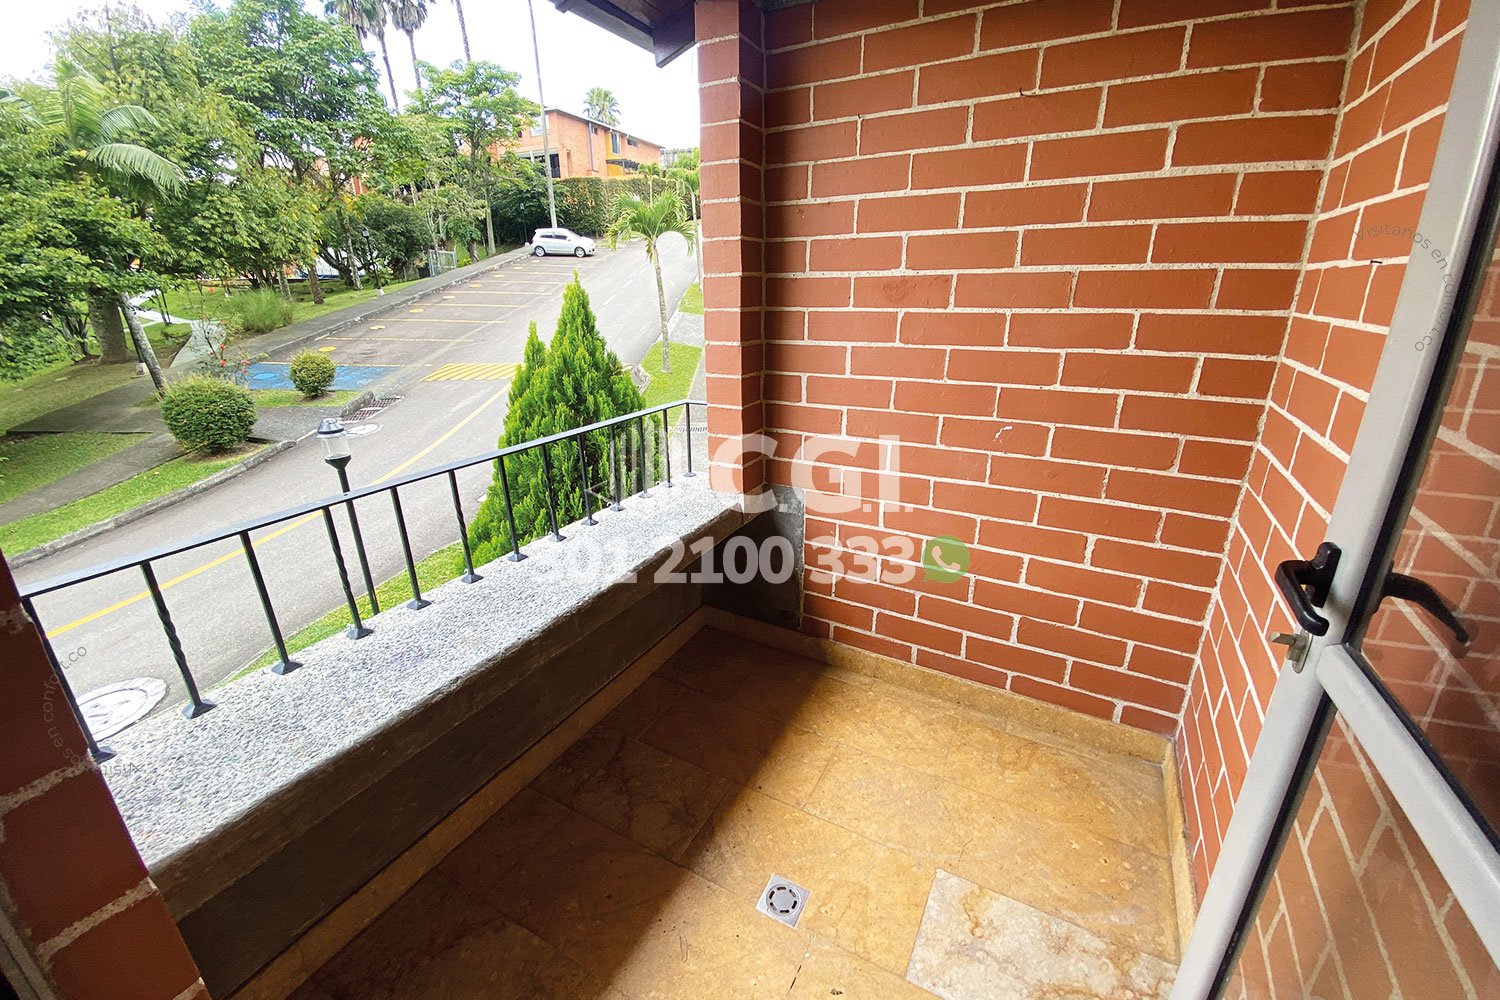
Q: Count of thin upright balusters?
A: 13